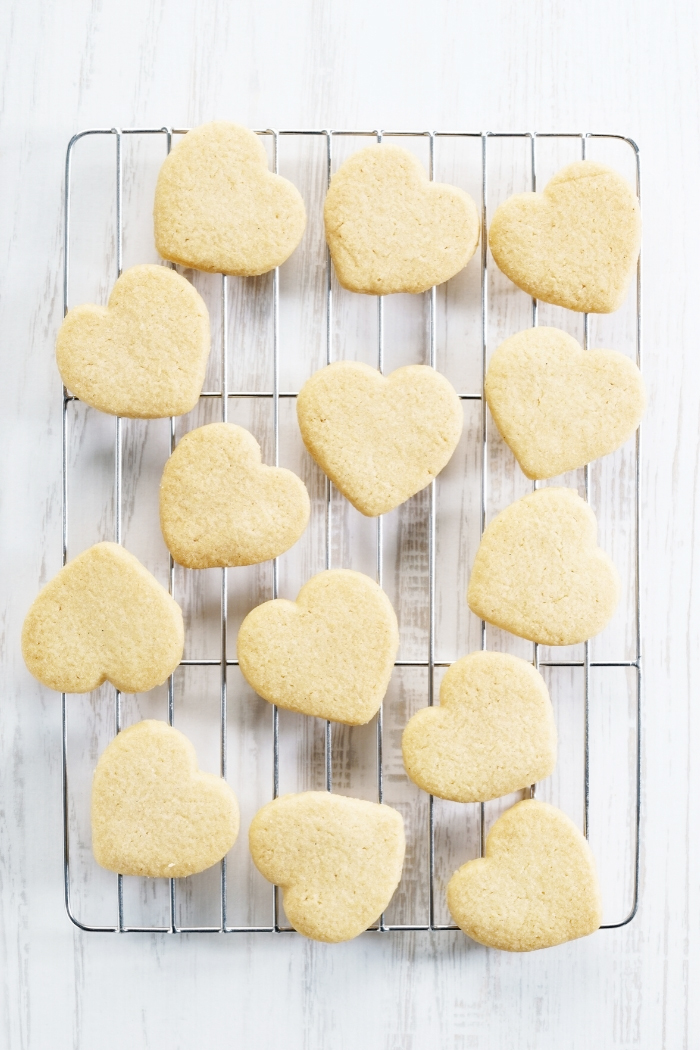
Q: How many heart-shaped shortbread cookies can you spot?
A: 14